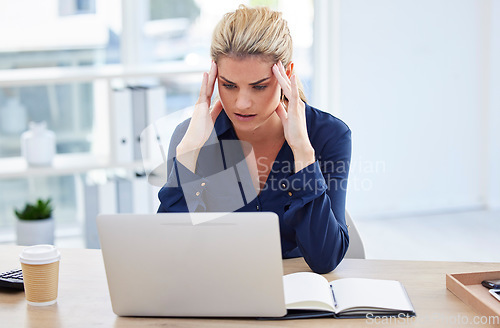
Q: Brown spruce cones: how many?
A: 0